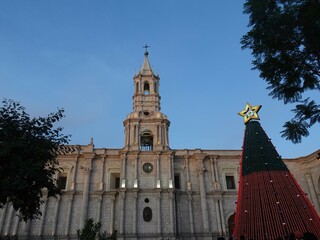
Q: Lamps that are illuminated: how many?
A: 4